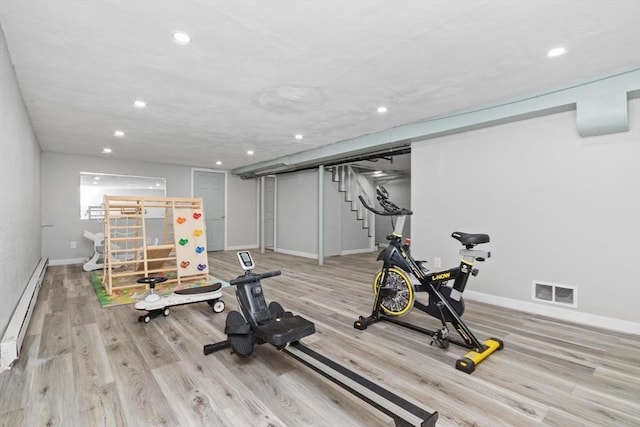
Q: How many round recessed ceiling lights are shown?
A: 9